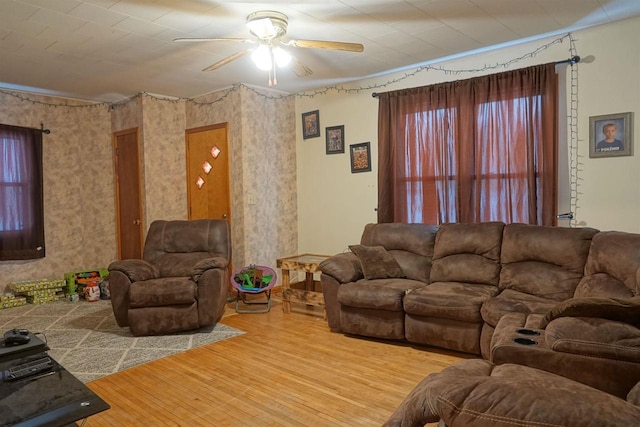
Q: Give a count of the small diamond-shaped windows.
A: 3